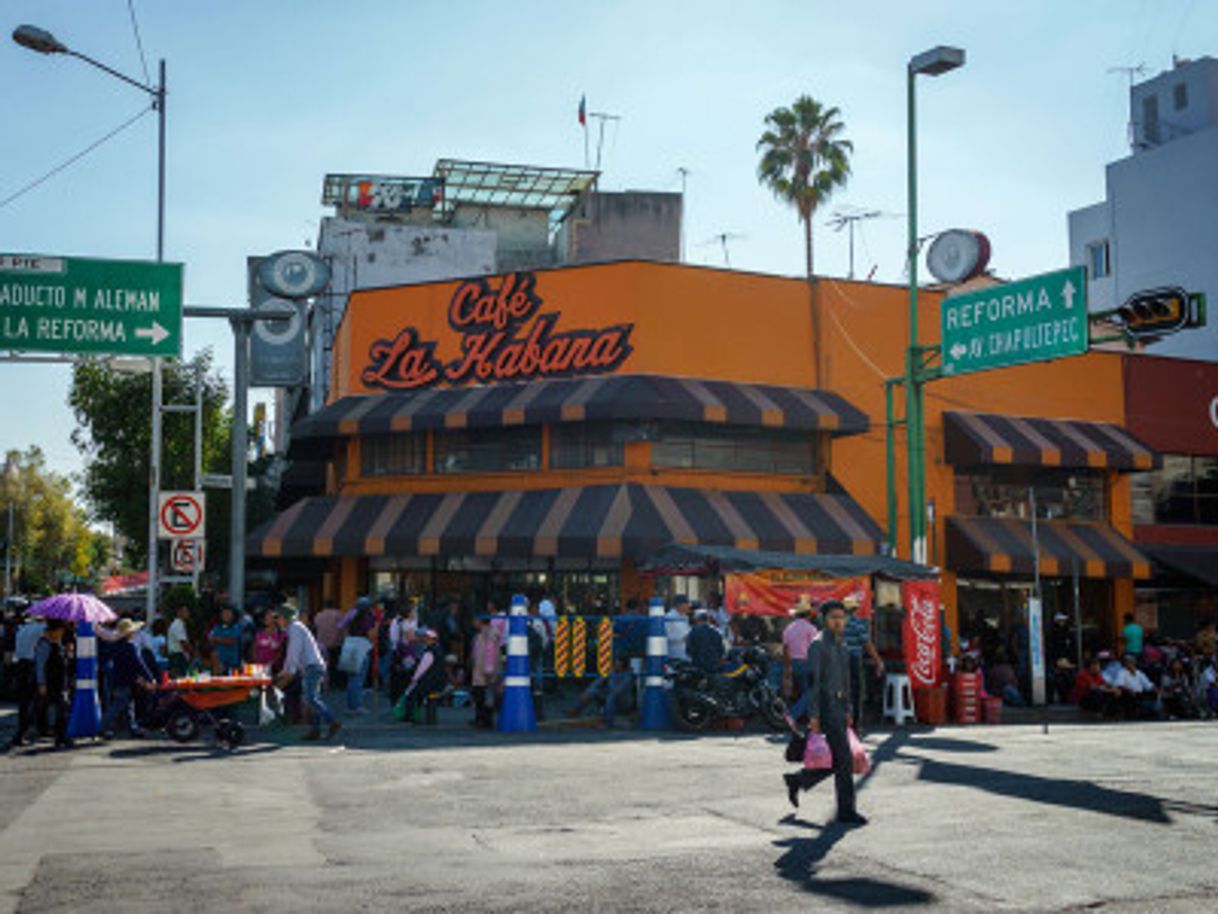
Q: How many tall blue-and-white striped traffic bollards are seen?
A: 3